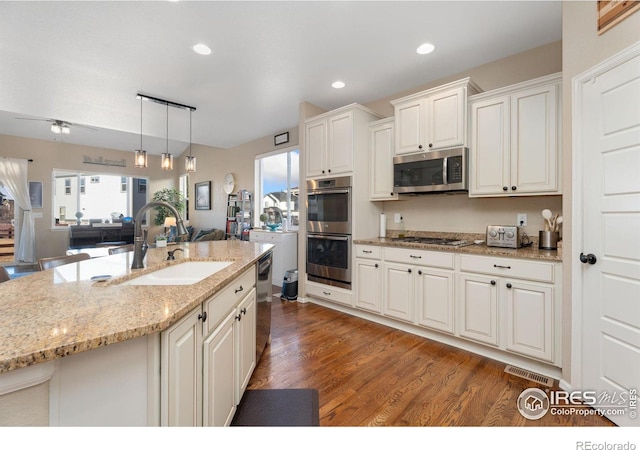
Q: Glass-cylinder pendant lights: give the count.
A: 3